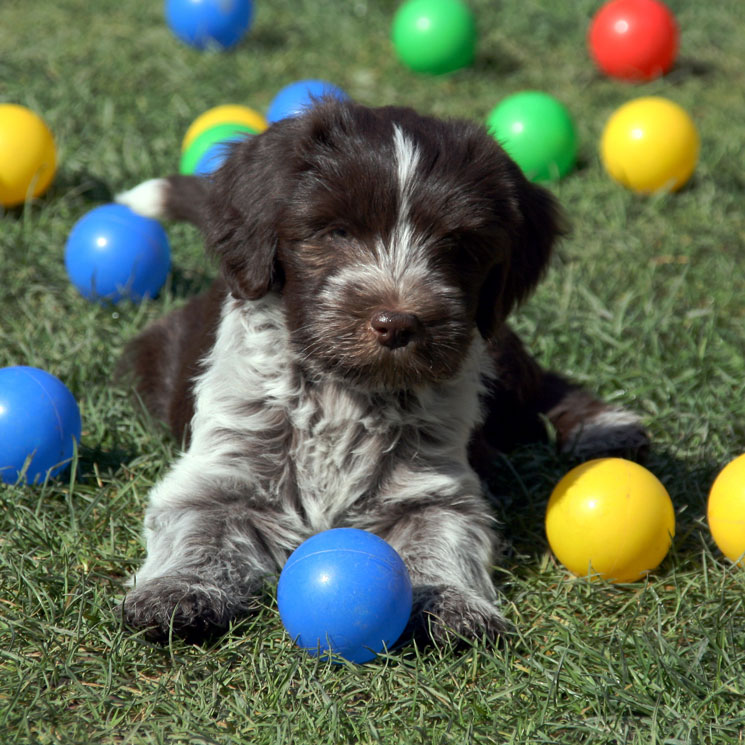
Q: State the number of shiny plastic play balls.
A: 15